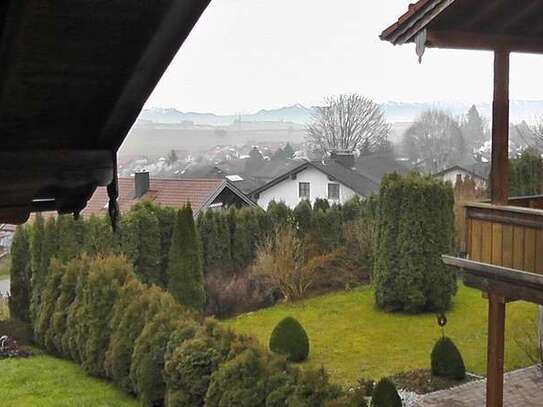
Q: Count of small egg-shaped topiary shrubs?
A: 3